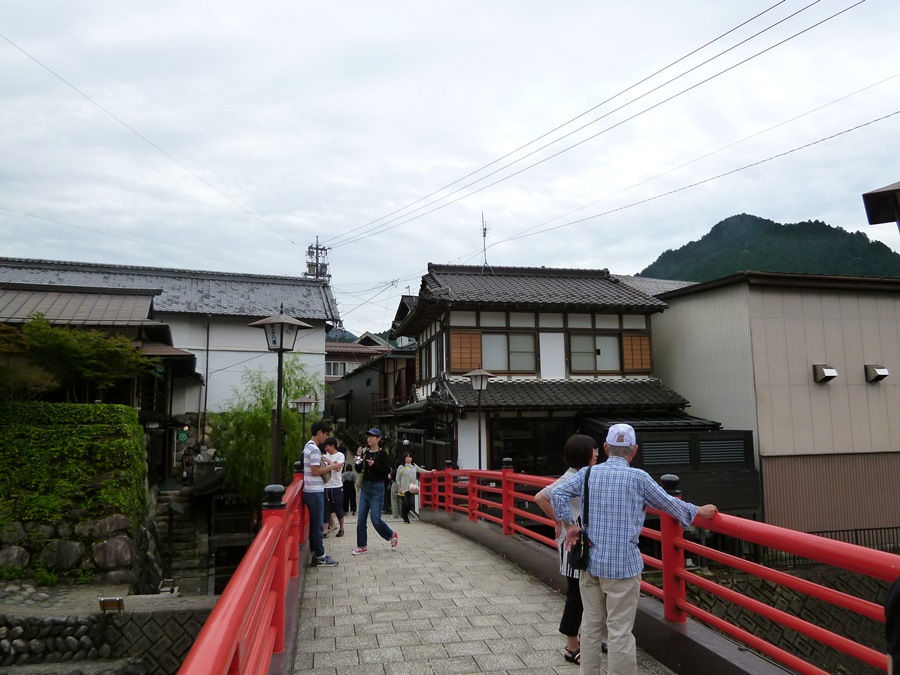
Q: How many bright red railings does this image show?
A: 2